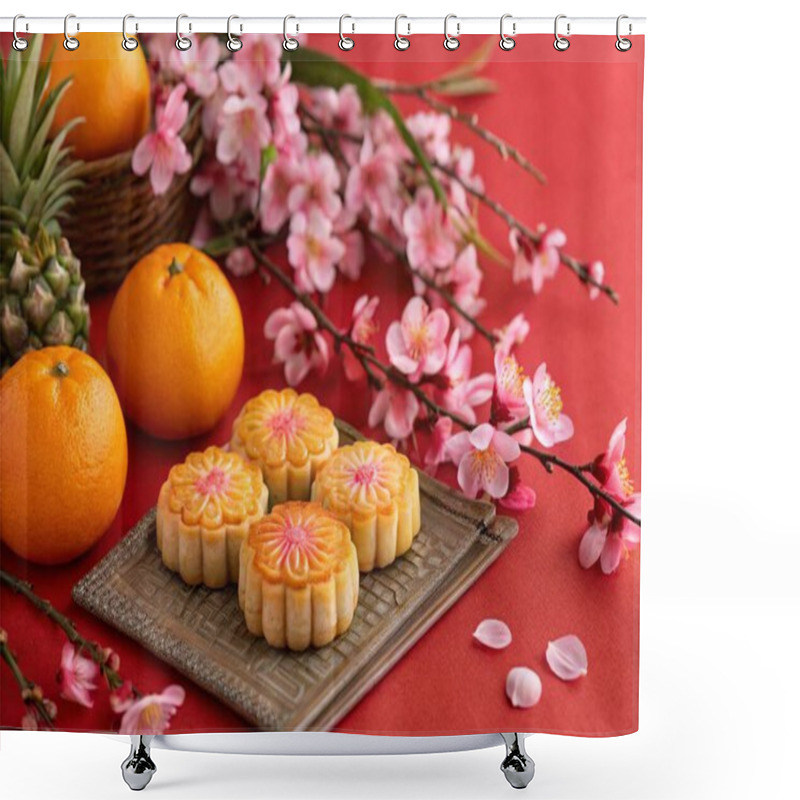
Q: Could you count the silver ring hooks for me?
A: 12